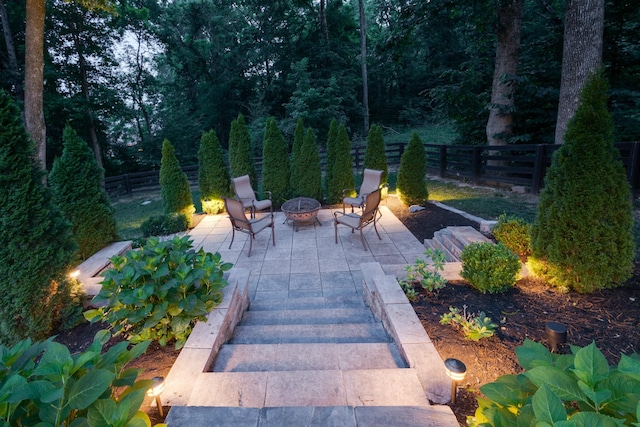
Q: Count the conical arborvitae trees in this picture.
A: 13